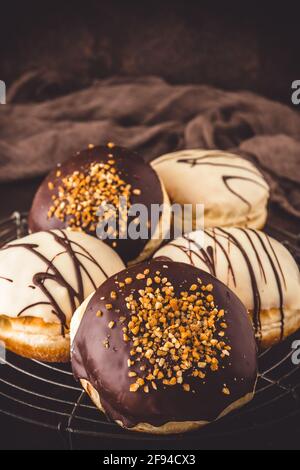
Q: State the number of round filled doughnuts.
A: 5